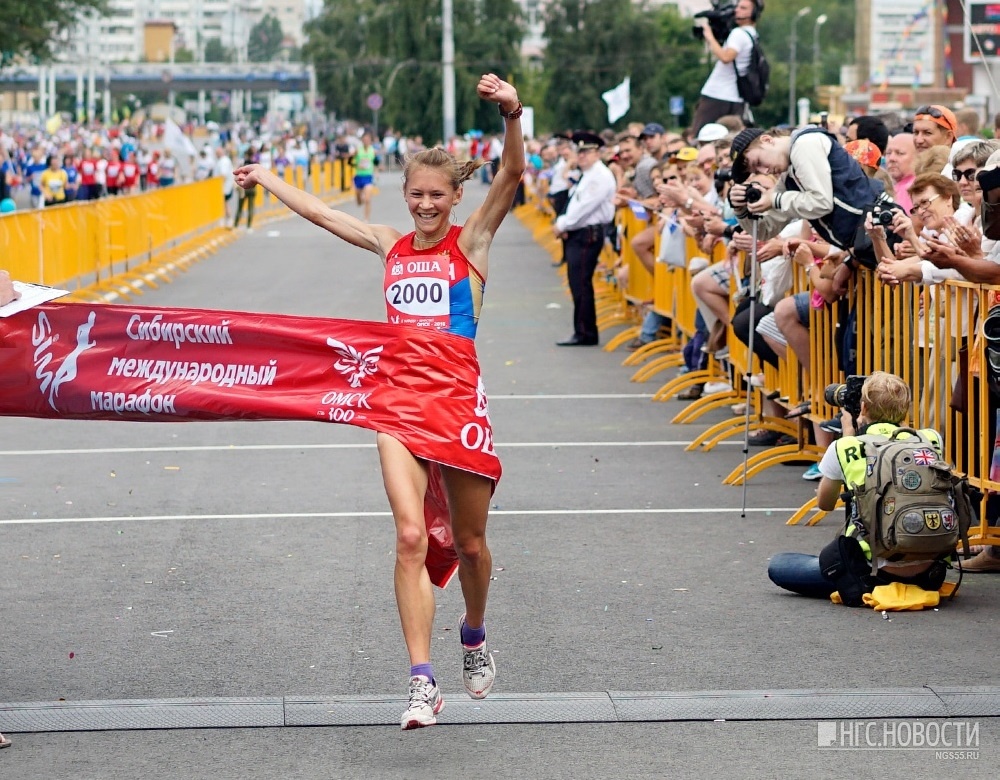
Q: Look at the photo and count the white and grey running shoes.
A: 2